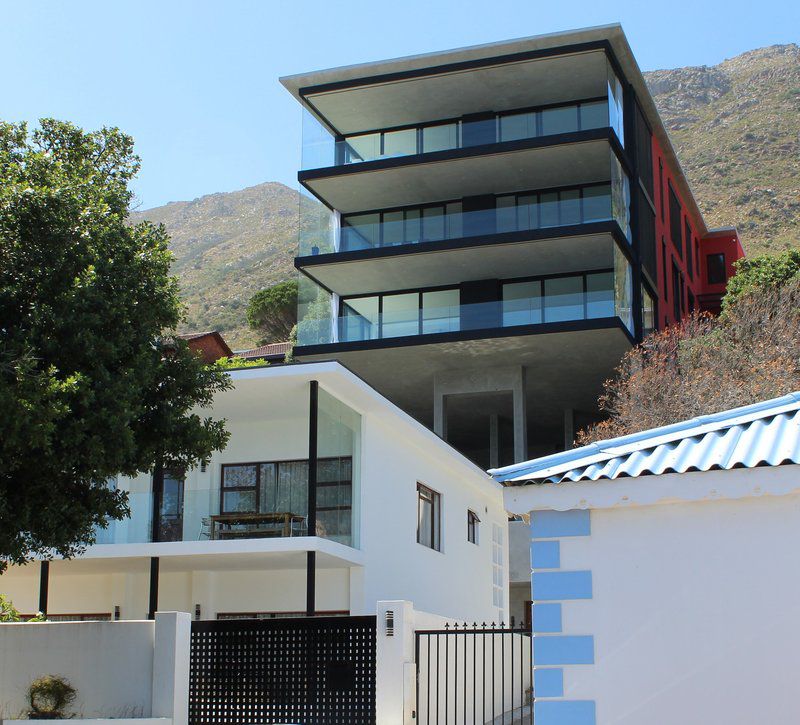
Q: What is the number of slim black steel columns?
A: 5